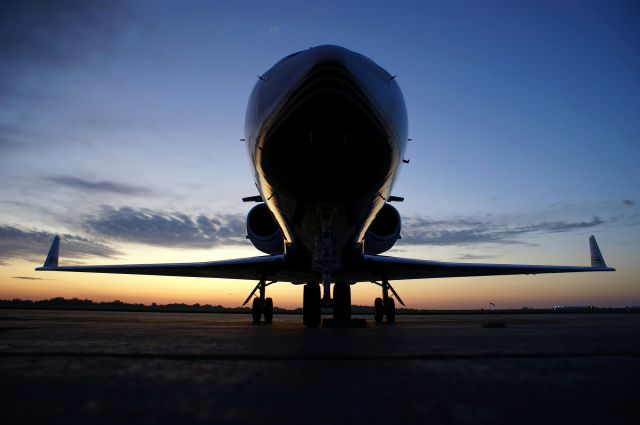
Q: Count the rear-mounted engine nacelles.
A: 2